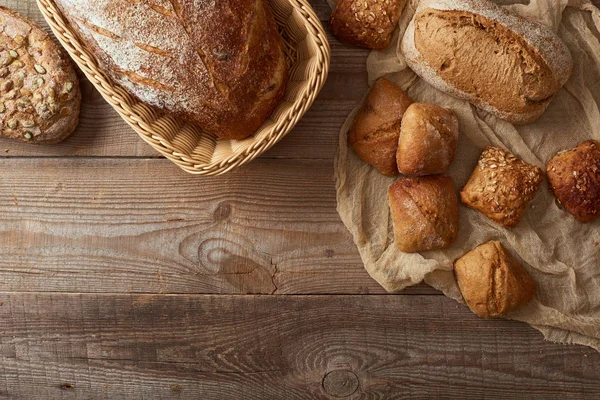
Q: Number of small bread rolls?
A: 7